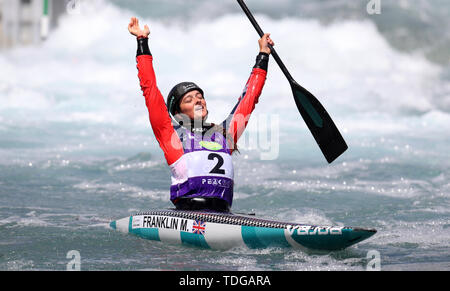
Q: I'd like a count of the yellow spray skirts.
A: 0